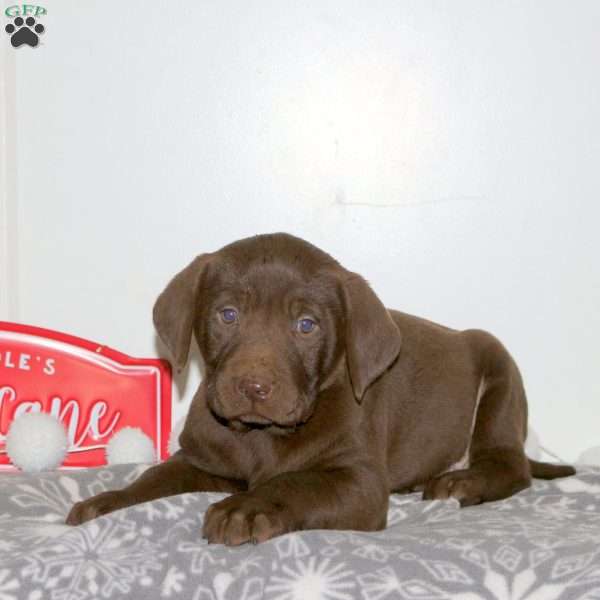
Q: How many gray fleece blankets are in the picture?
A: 1